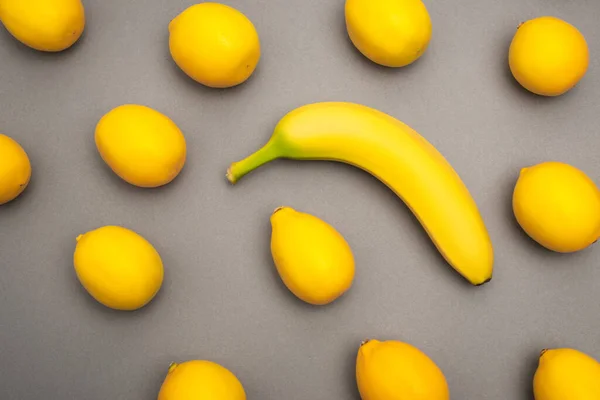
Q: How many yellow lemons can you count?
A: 12